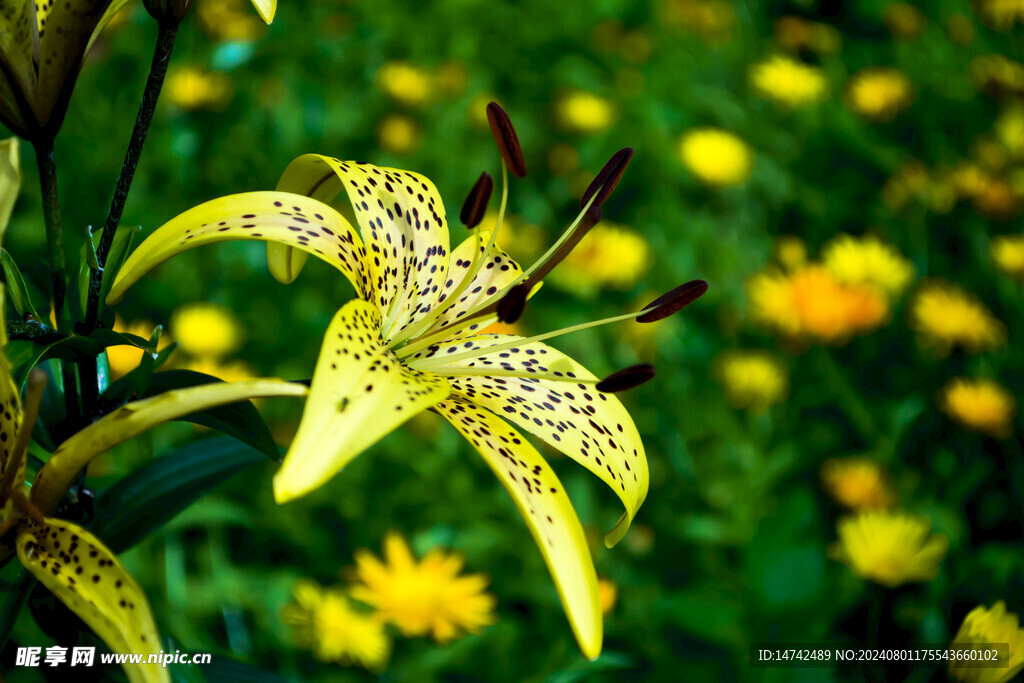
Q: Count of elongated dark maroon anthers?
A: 6